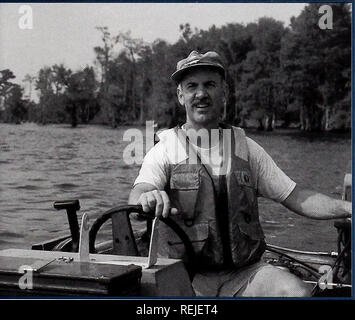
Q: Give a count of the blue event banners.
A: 0